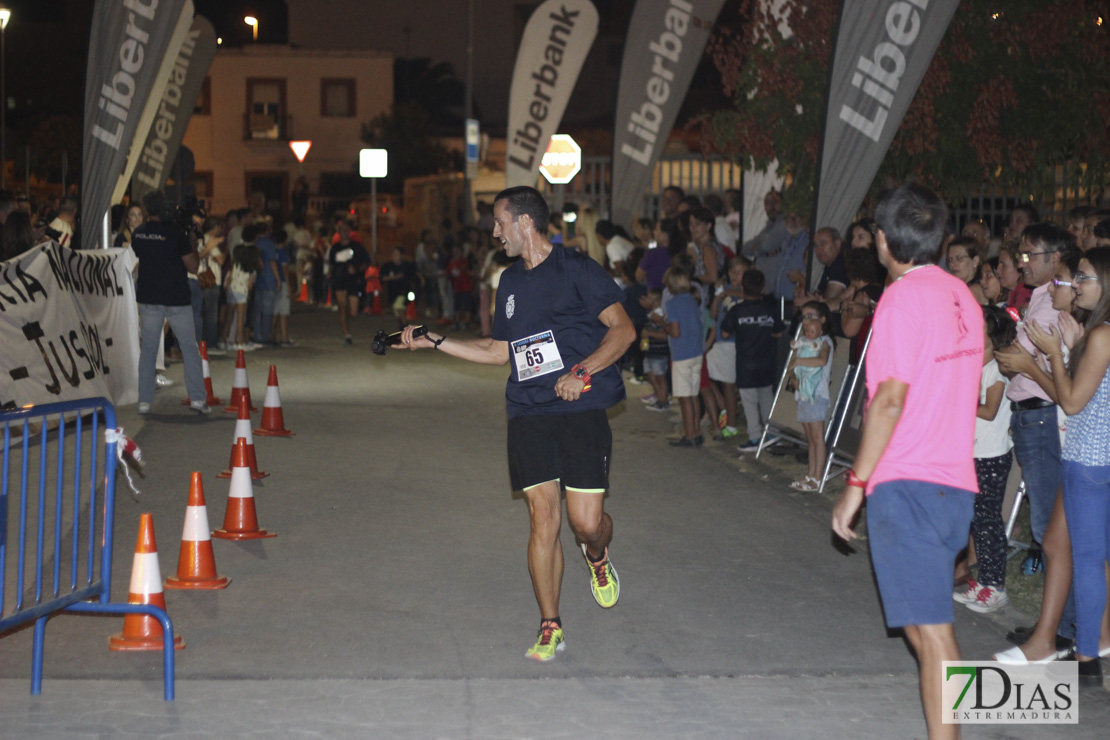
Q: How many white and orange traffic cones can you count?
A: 7